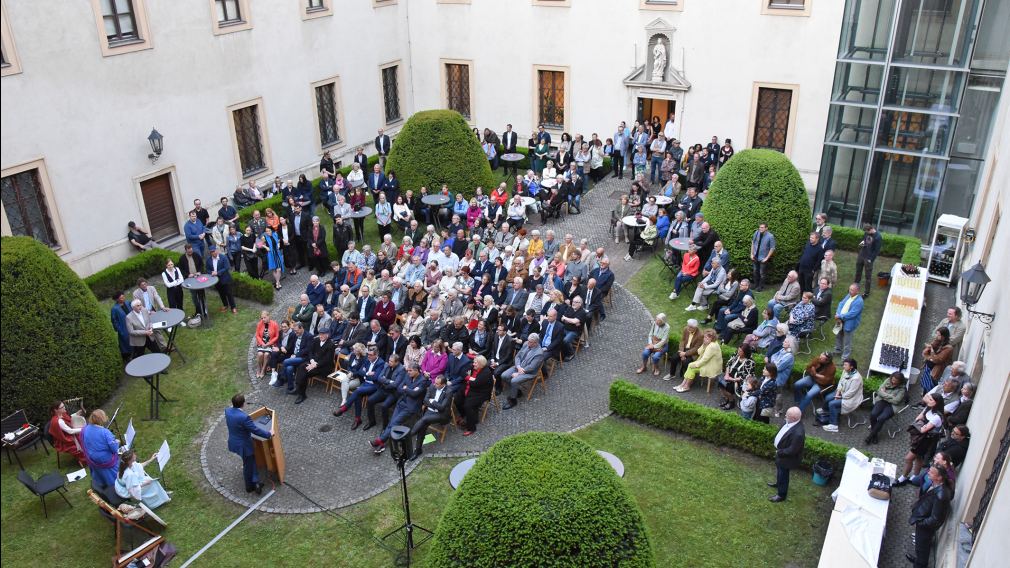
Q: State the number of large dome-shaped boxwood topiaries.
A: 4